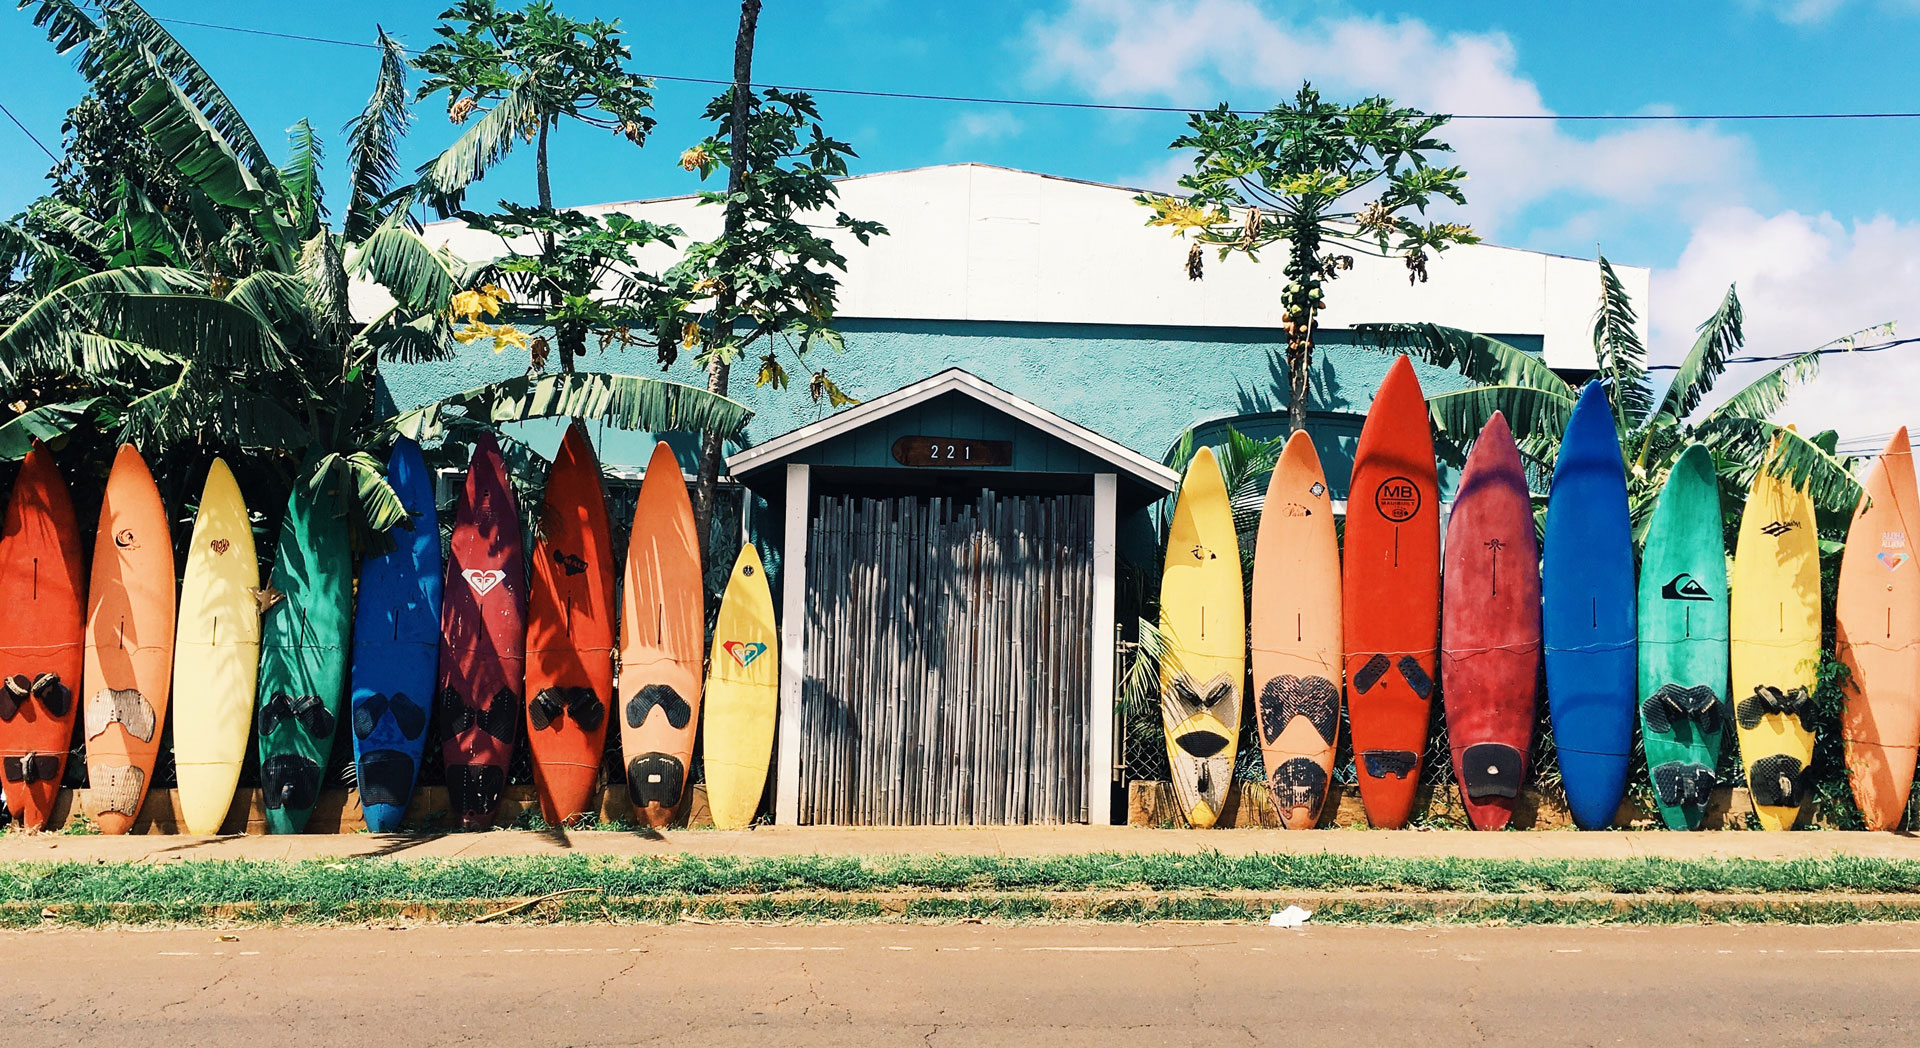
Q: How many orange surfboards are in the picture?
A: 4